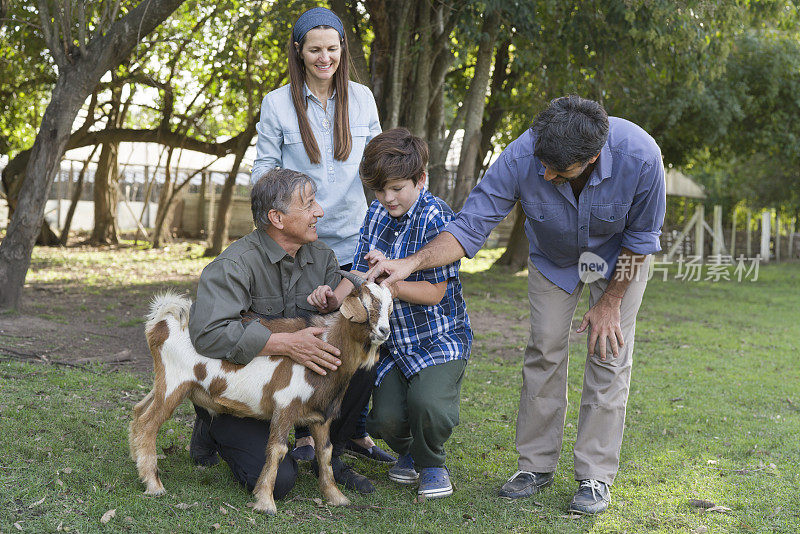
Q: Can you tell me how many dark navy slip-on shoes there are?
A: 2